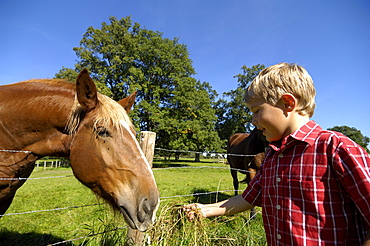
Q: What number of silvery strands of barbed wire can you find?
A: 4